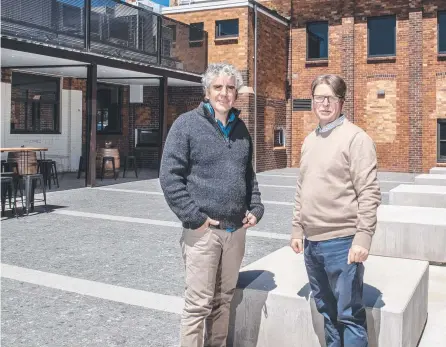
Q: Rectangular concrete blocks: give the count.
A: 5